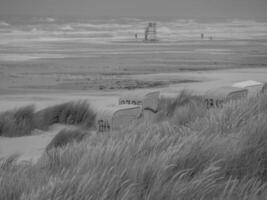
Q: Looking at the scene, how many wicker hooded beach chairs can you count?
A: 4